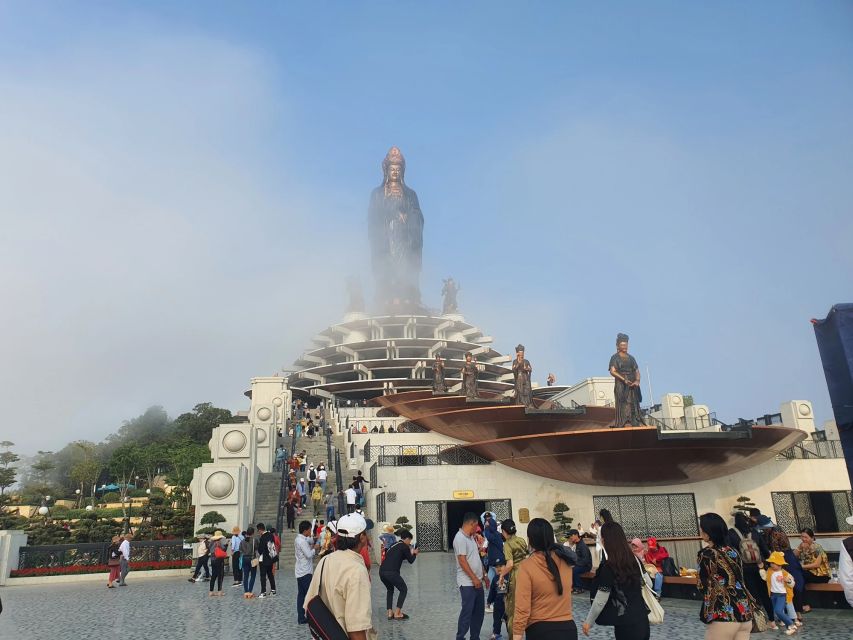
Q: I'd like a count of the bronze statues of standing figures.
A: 7